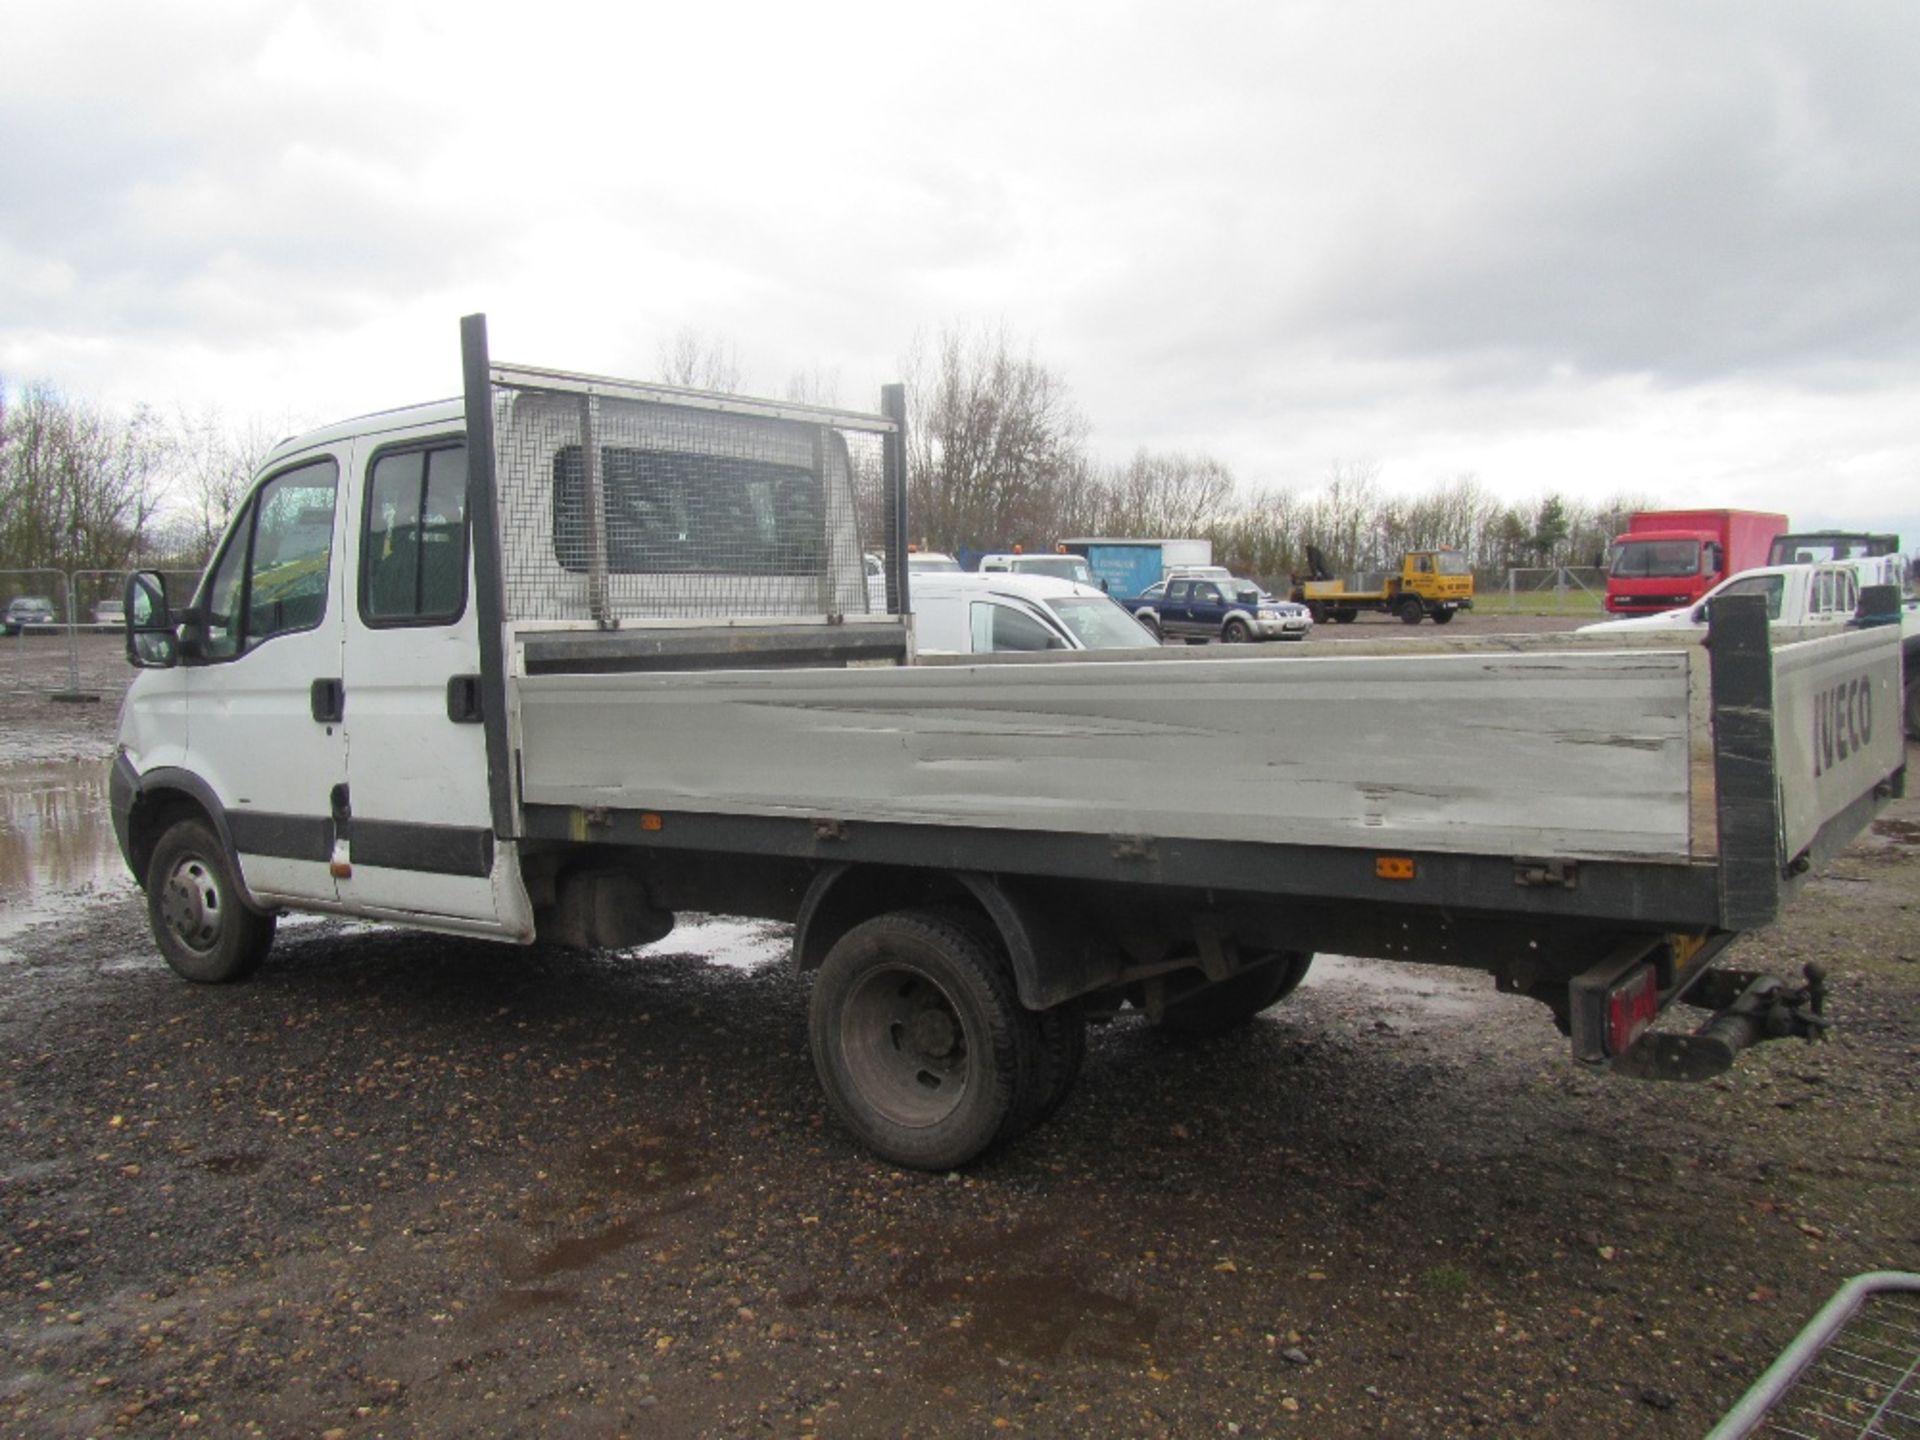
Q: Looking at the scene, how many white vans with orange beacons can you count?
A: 2